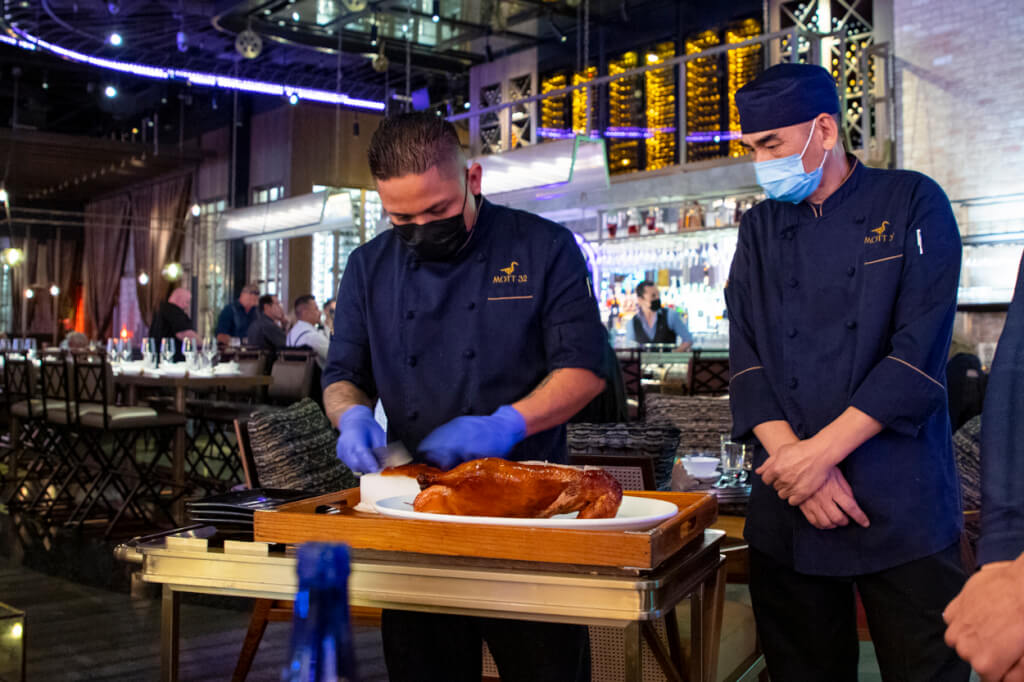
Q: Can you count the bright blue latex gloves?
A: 2